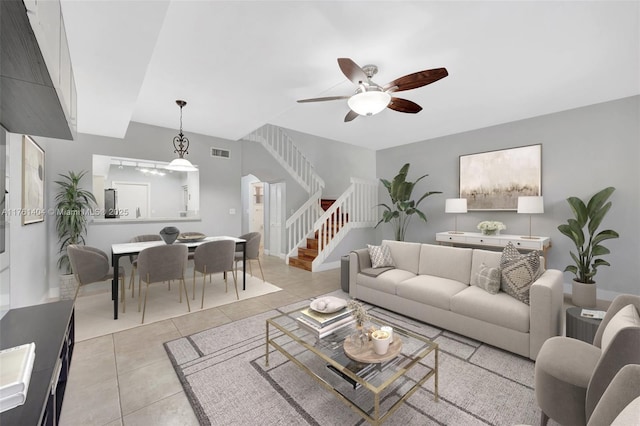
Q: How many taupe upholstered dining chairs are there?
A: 6